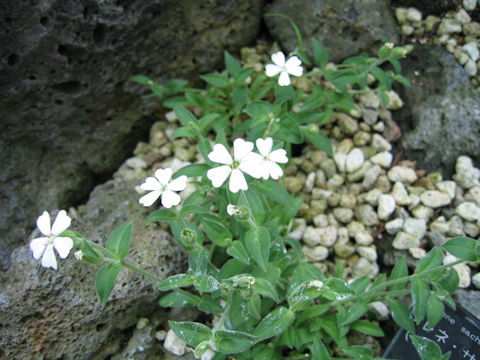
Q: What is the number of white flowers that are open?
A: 5